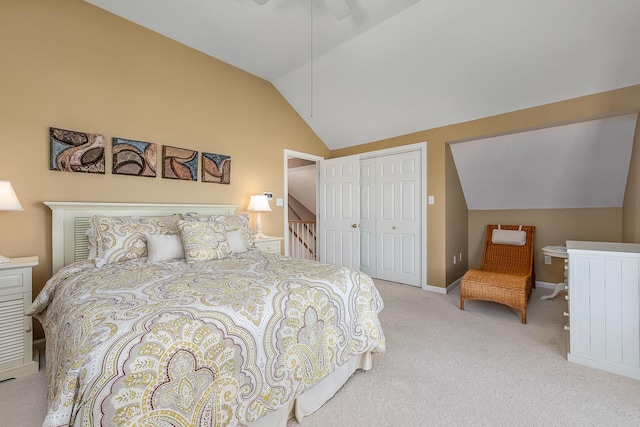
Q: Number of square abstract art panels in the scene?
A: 4